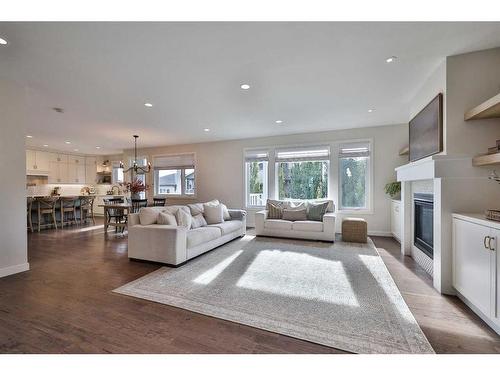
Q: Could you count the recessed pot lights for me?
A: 12